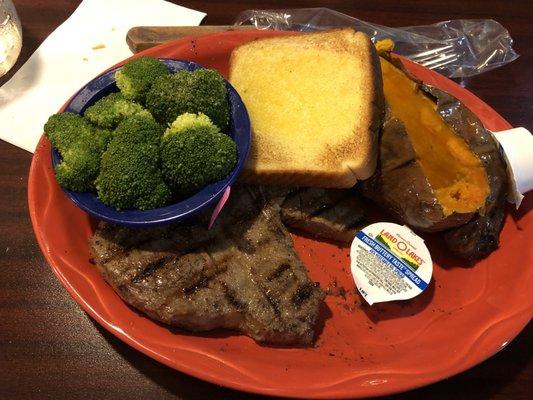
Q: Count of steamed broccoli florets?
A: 6